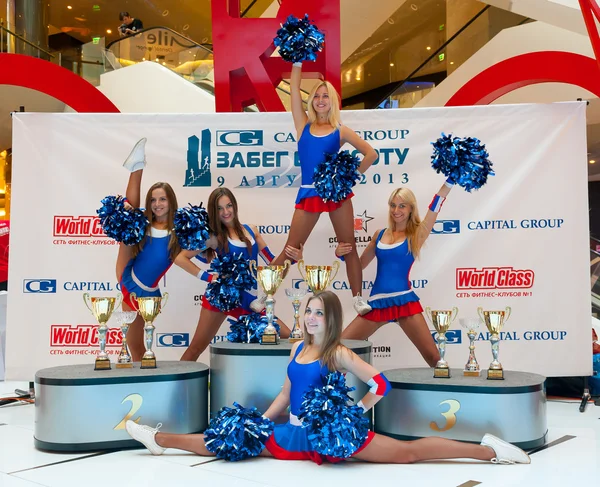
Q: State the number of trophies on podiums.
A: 9